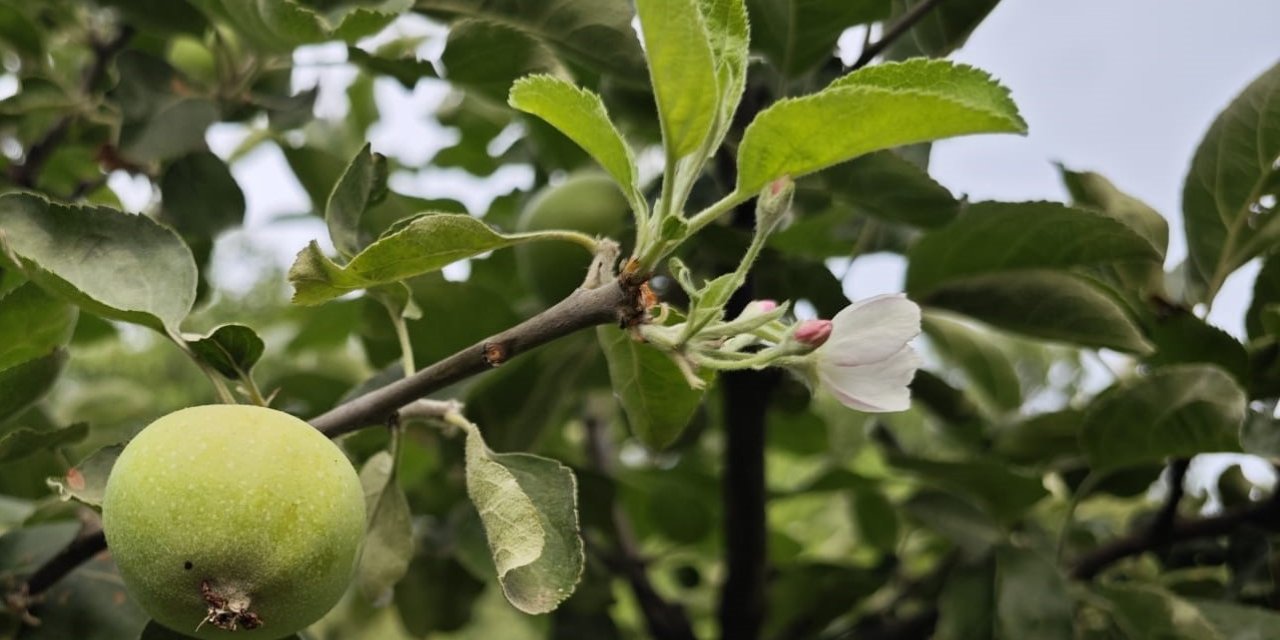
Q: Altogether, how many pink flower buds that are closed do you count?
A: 3